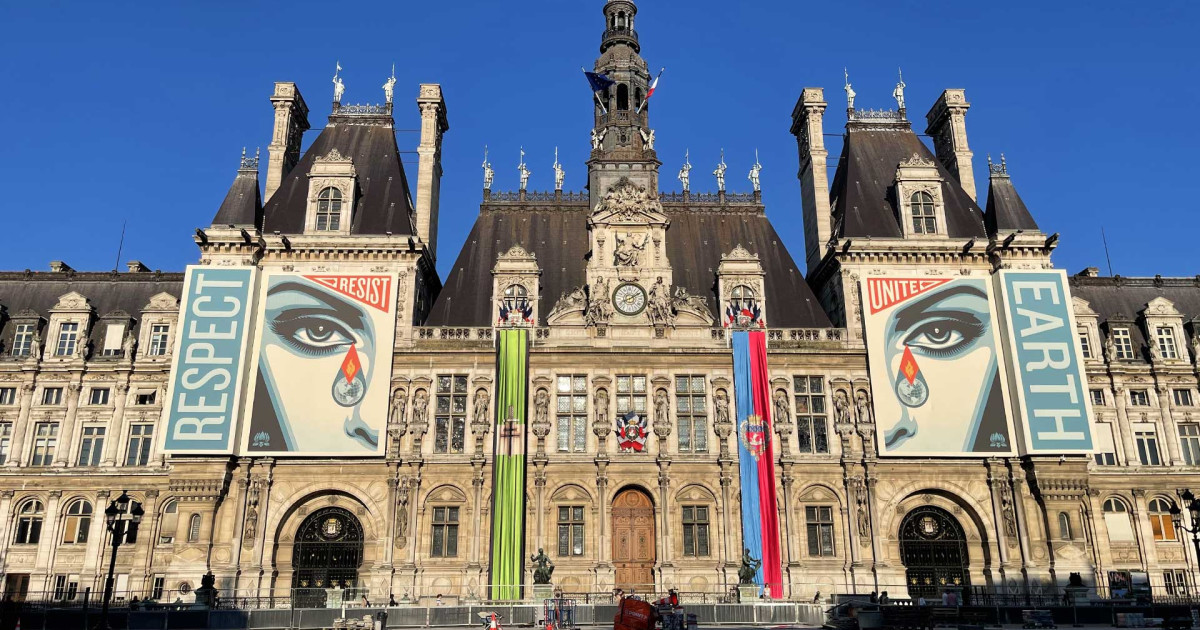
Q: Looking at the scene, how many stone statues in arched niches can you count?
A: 10